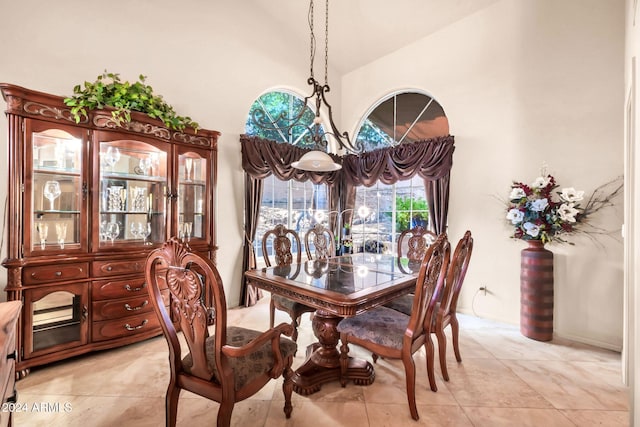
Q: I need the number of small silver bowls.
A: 0